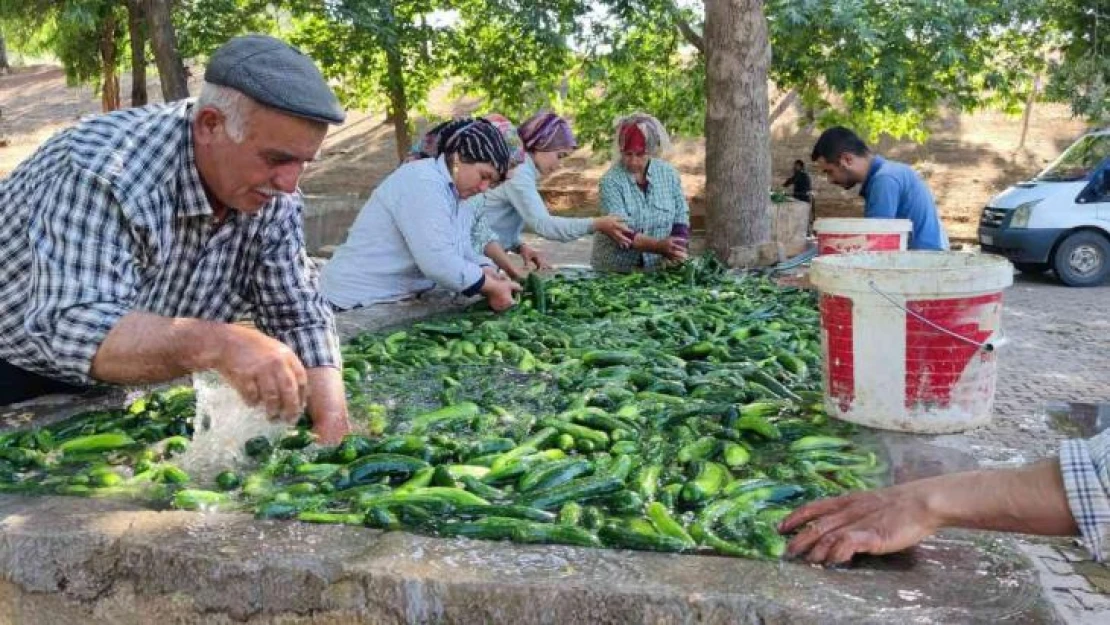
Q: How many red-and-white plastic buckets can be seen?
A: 2